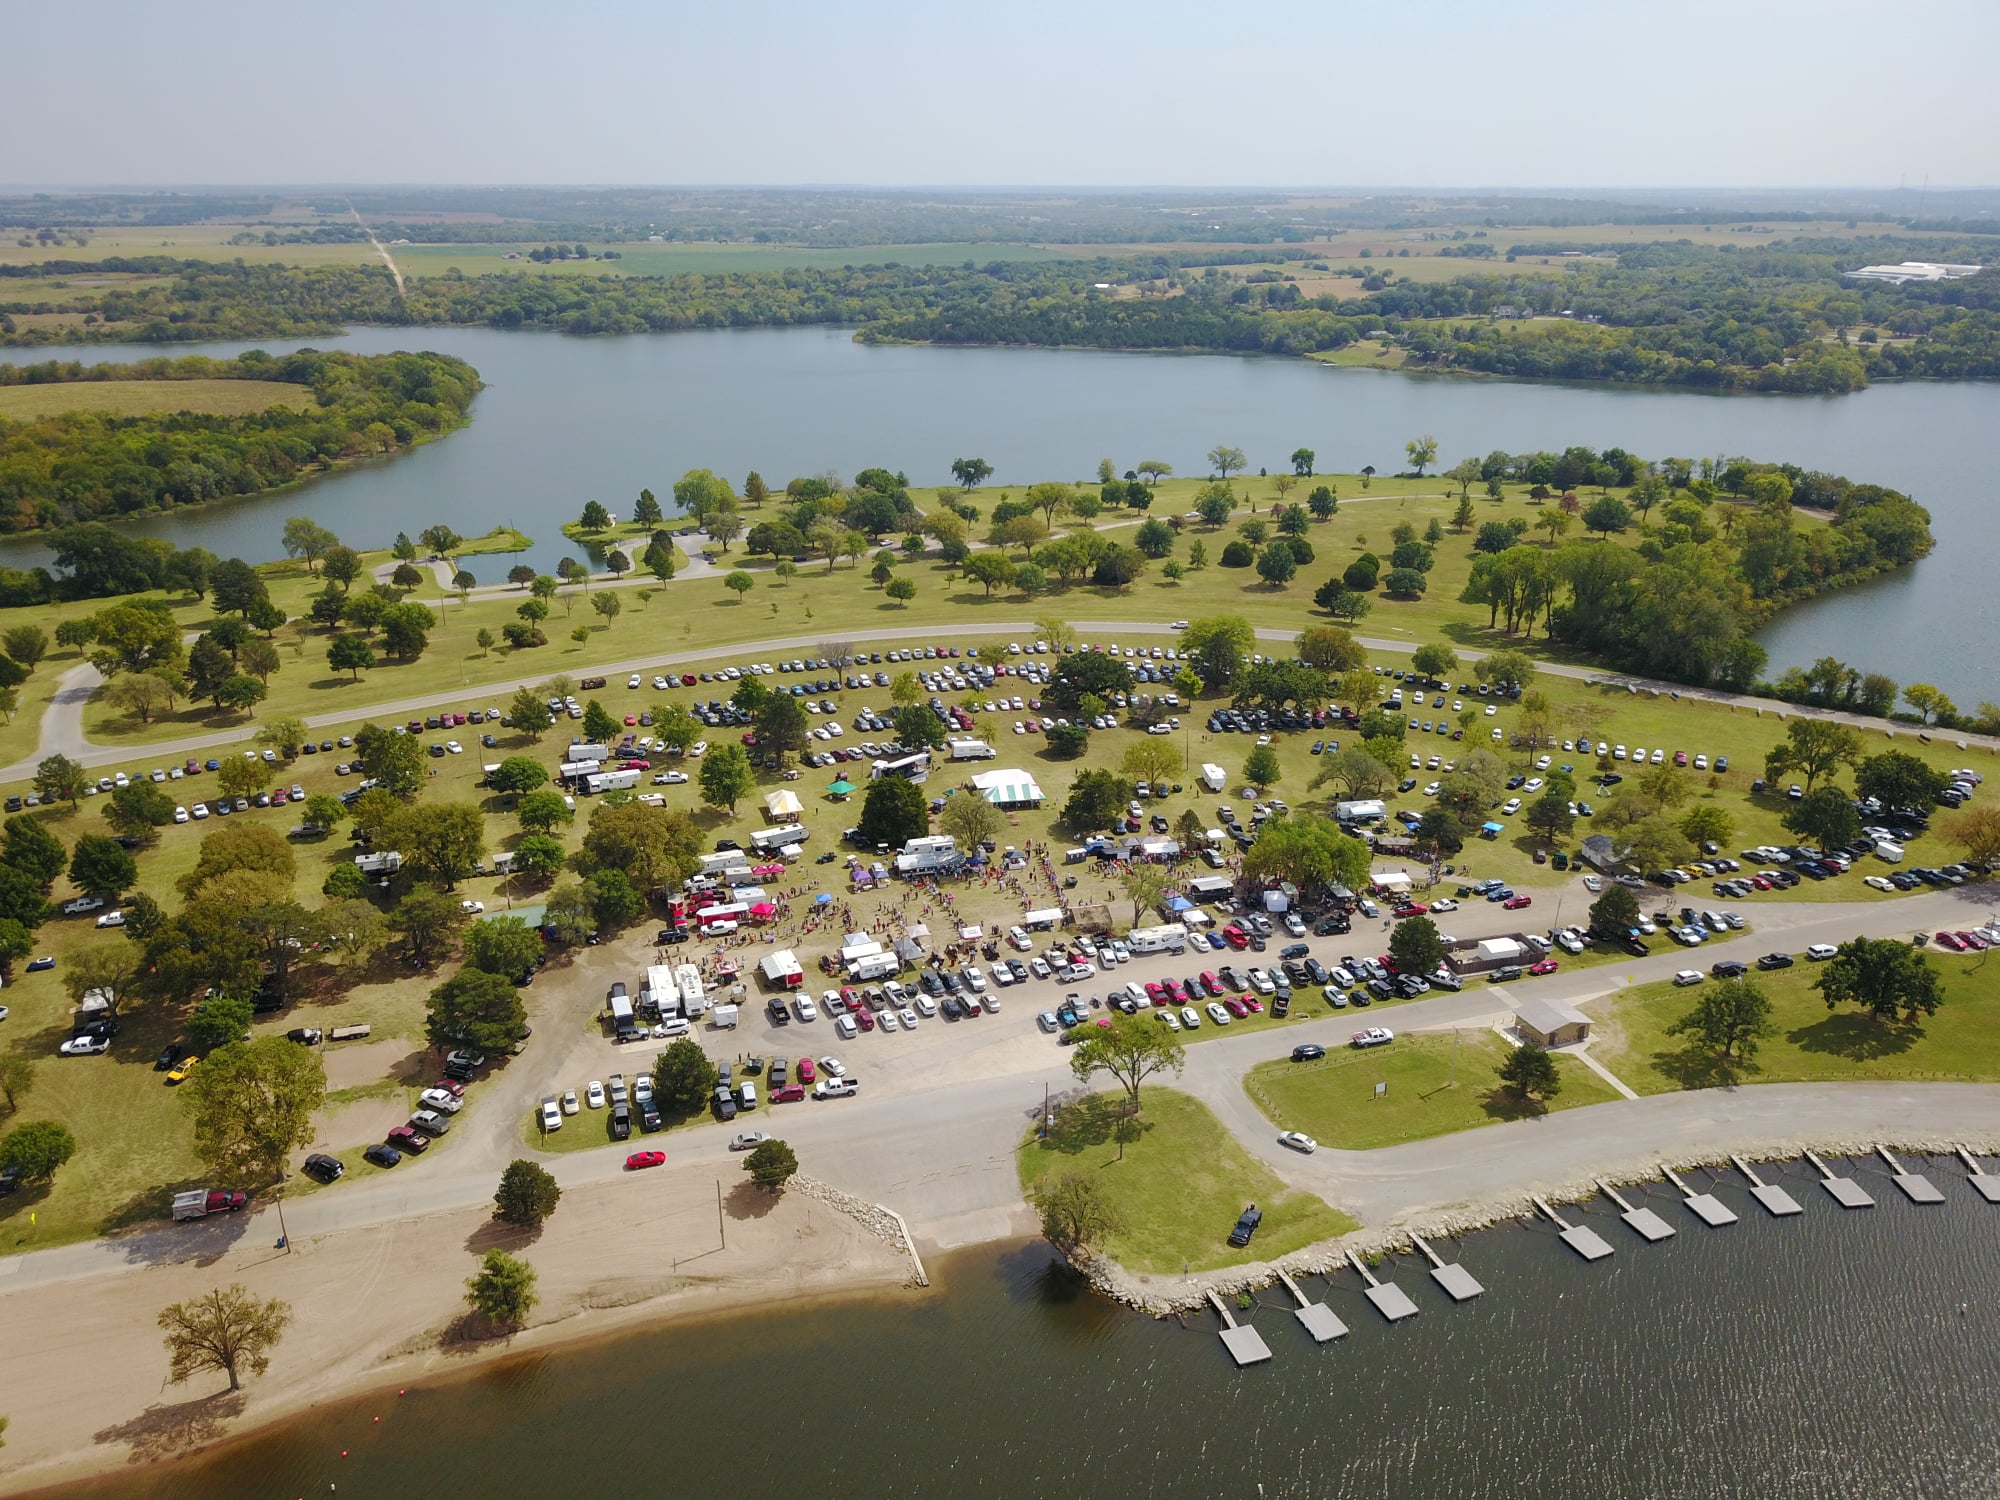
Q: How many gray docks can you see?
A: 11